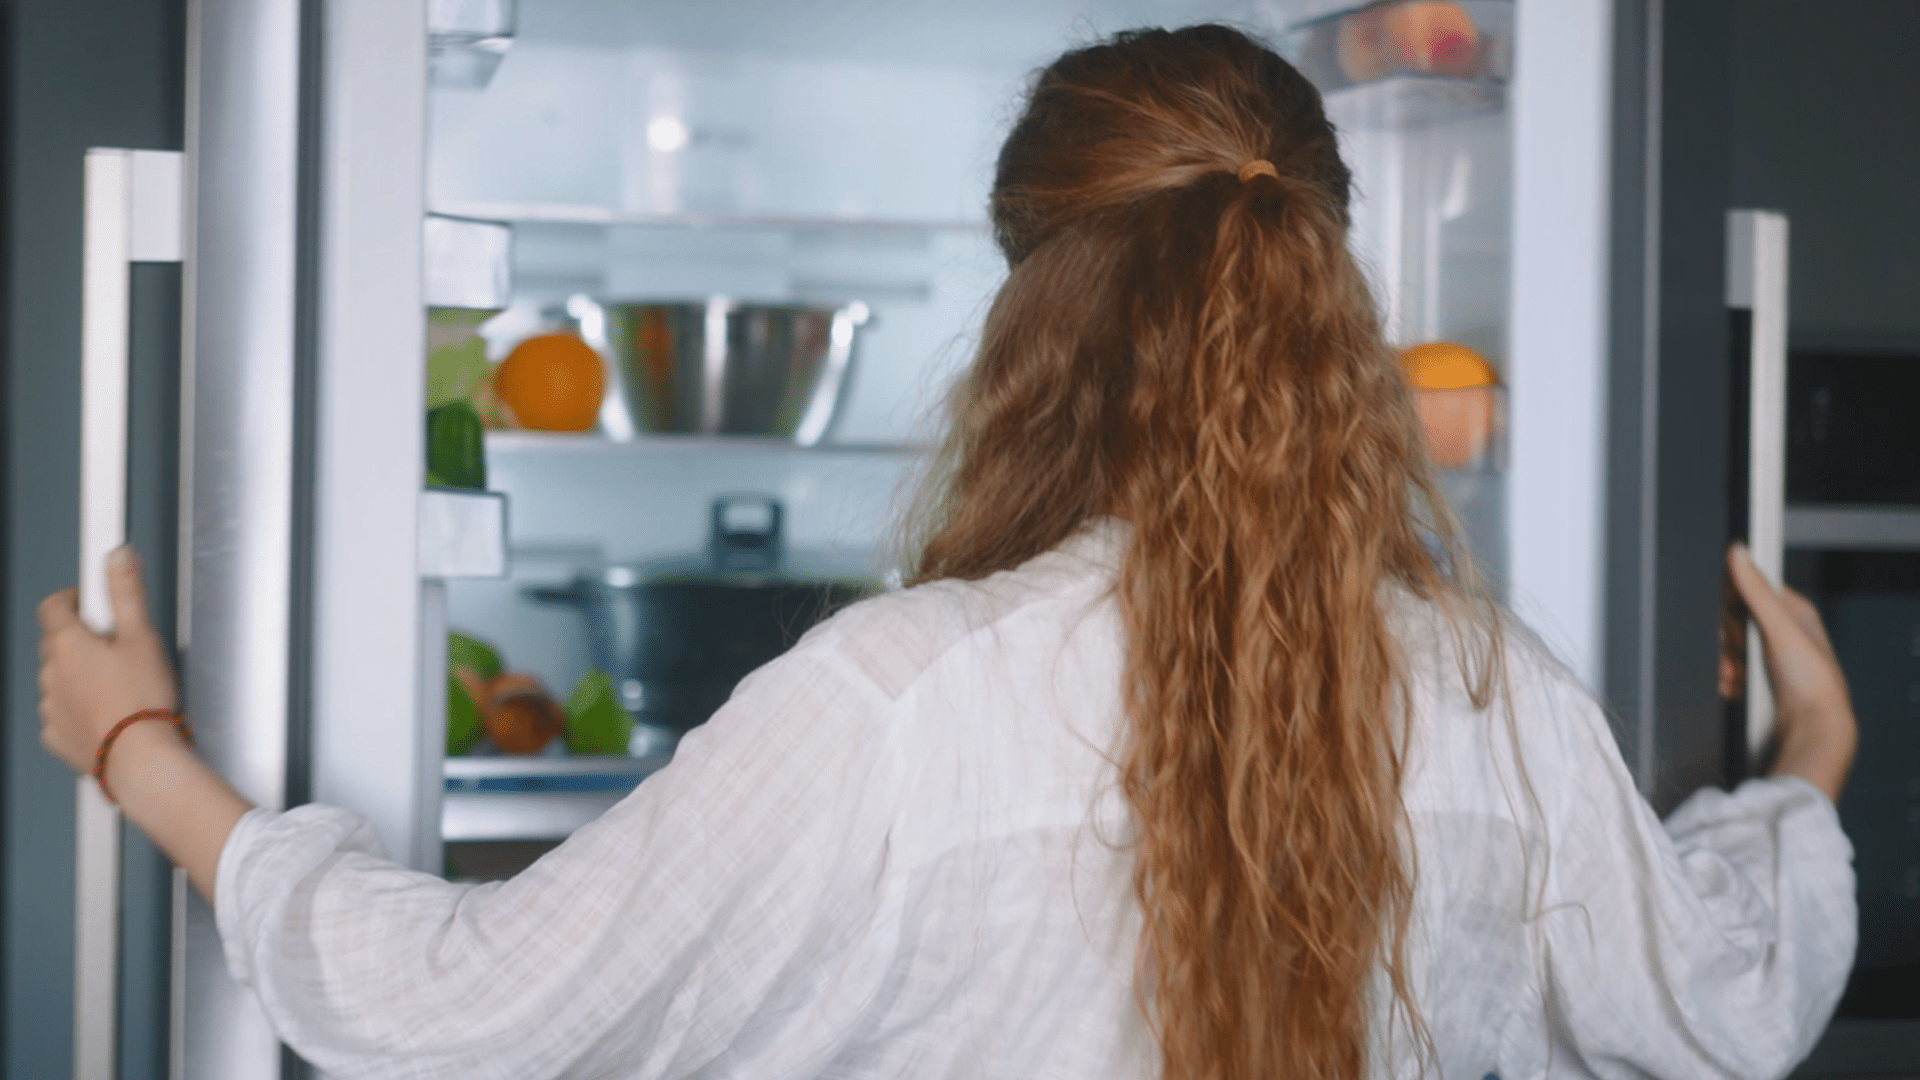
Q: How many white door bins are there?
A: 3